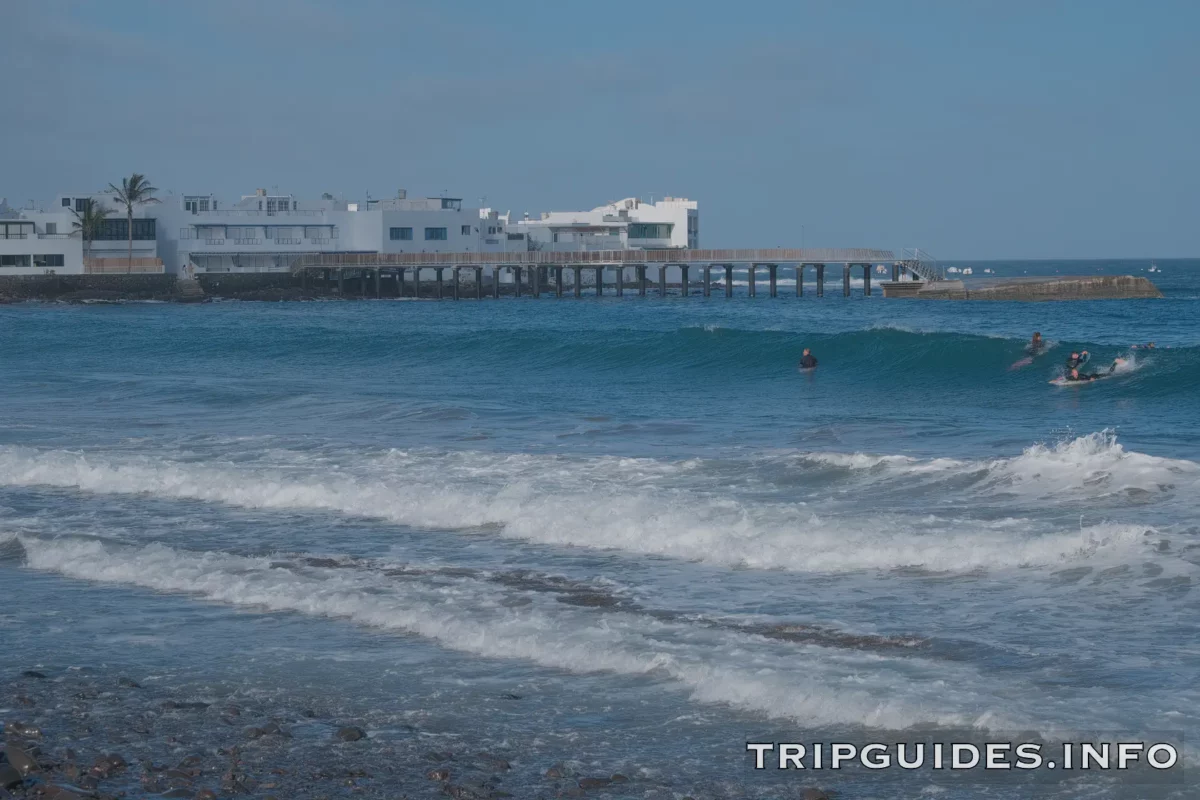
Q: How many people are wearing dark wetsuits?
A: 4